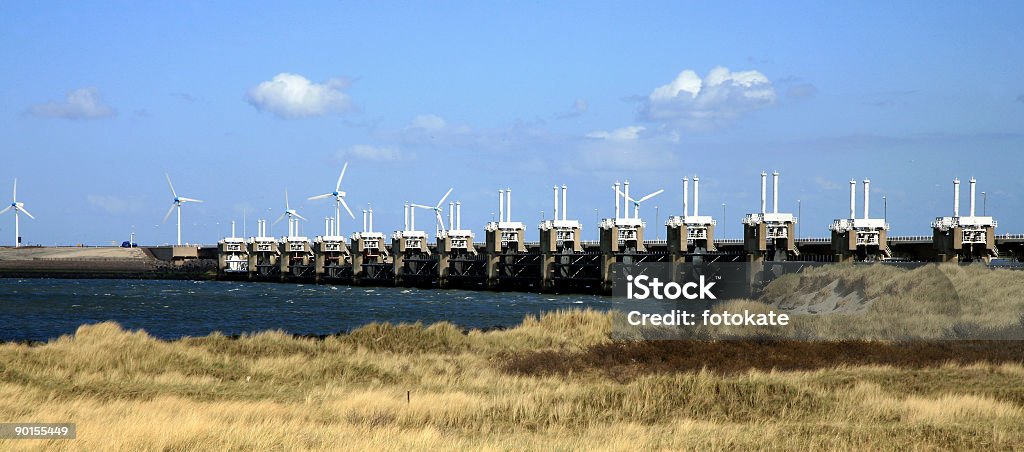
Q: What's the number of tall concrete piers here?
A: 14